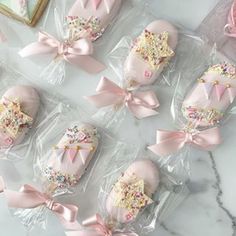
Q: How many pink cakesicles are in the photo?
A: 6